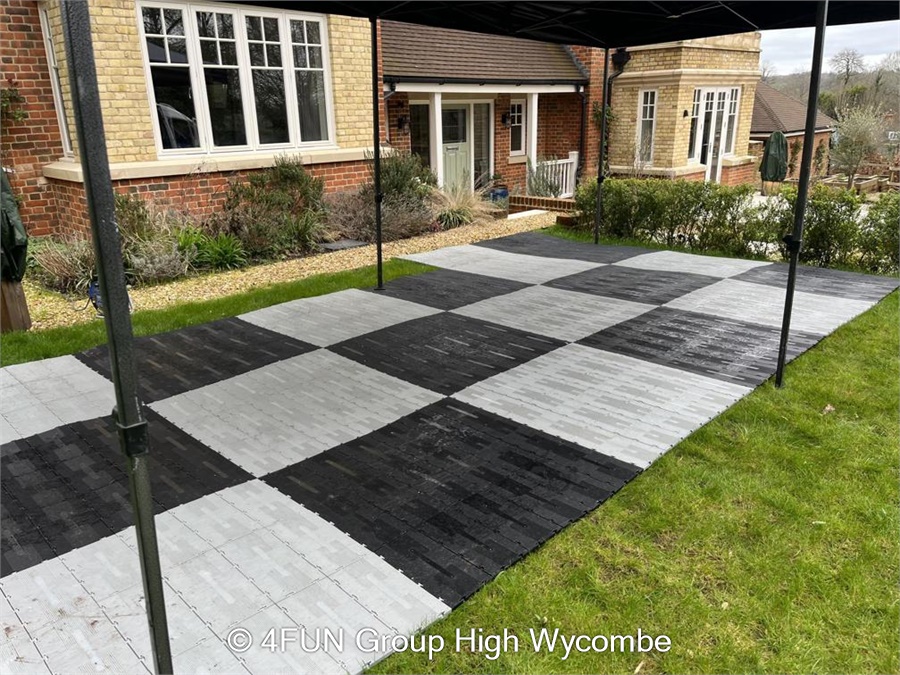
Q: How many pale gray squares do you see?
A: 9